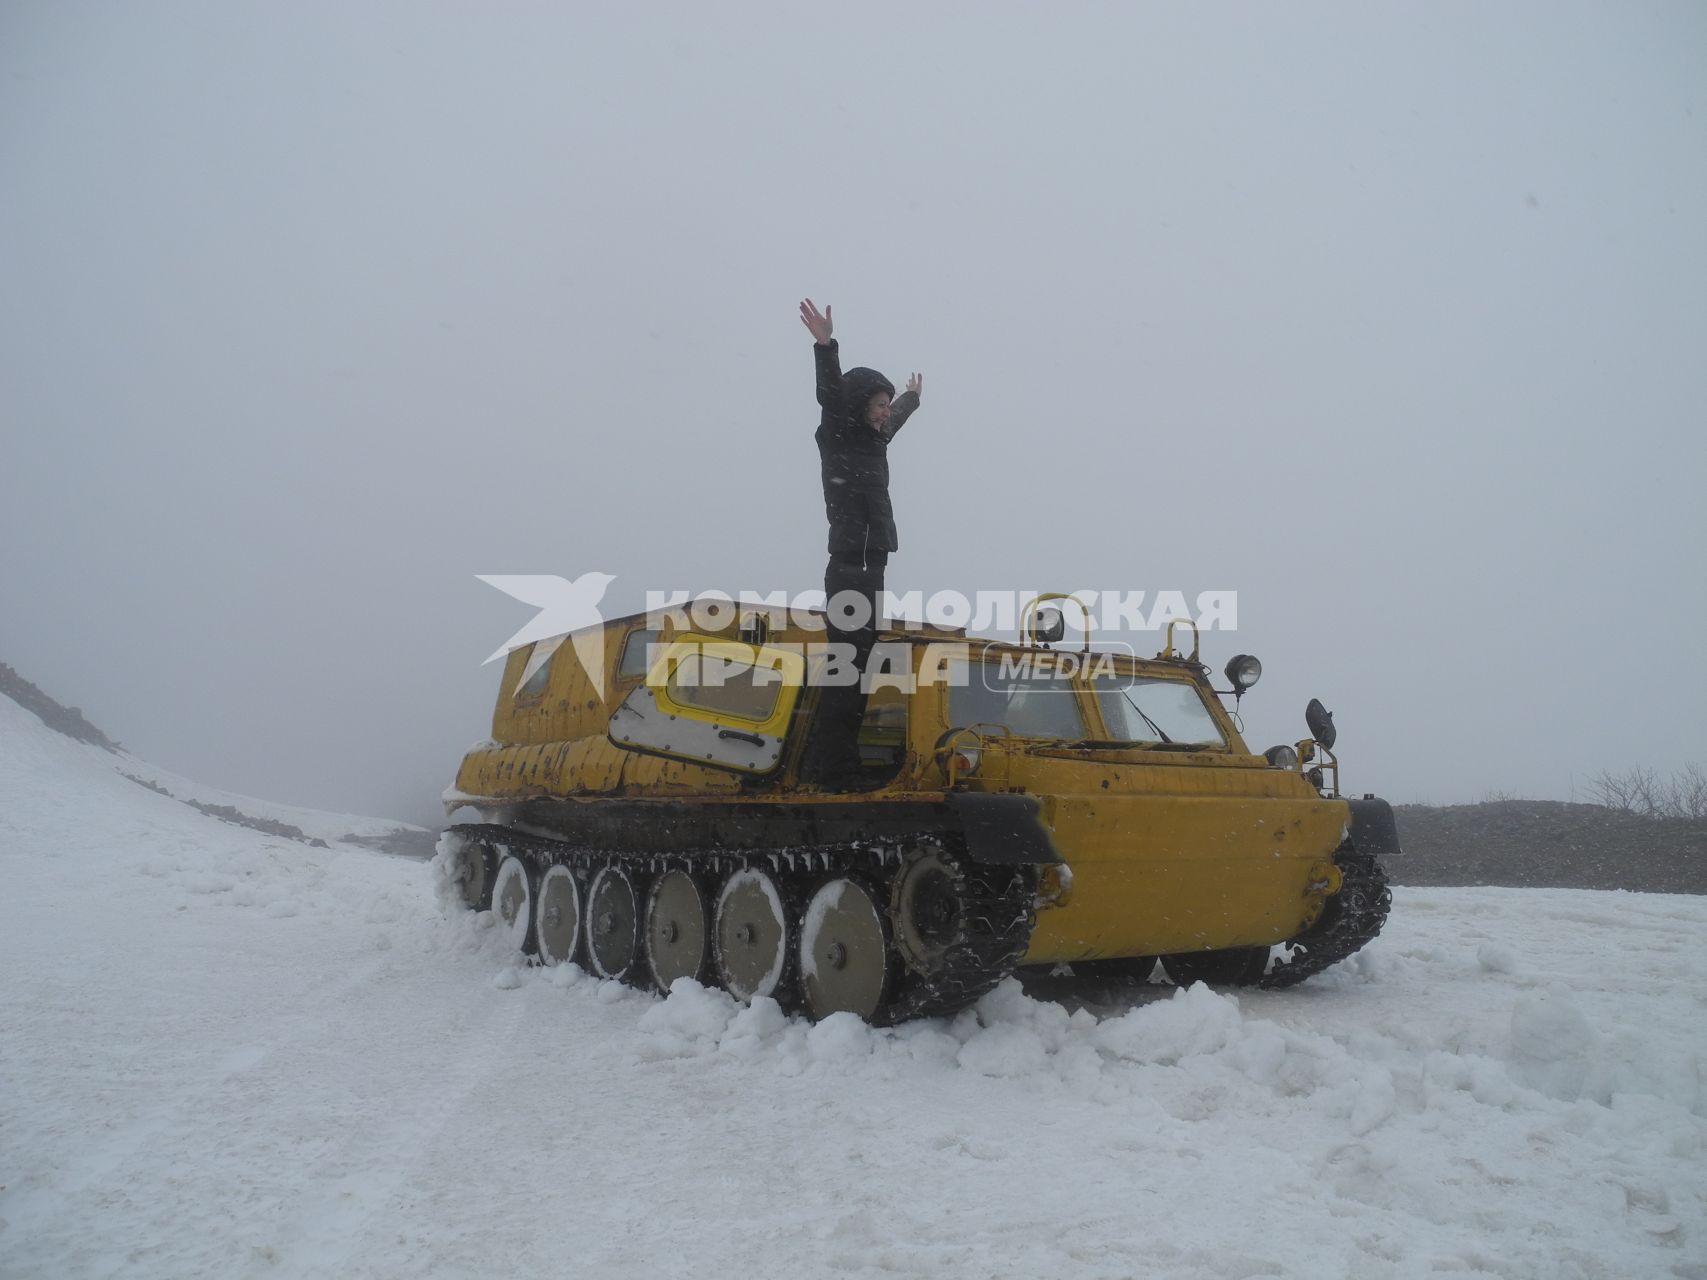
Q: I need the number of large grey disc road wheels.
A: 7